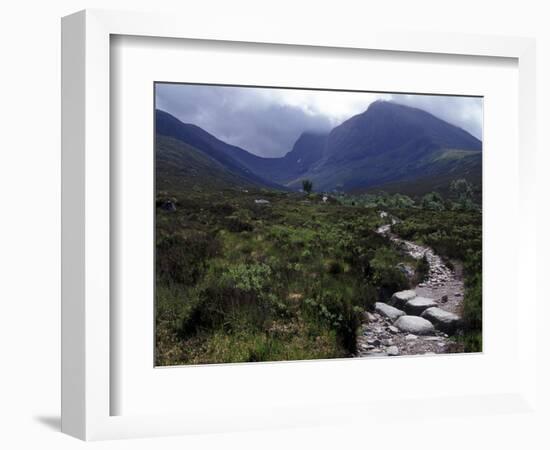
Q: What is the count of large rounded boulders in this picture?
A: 5